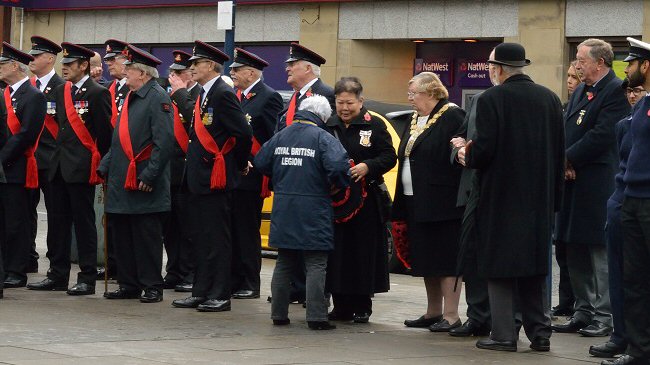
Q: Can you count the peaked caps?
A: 10